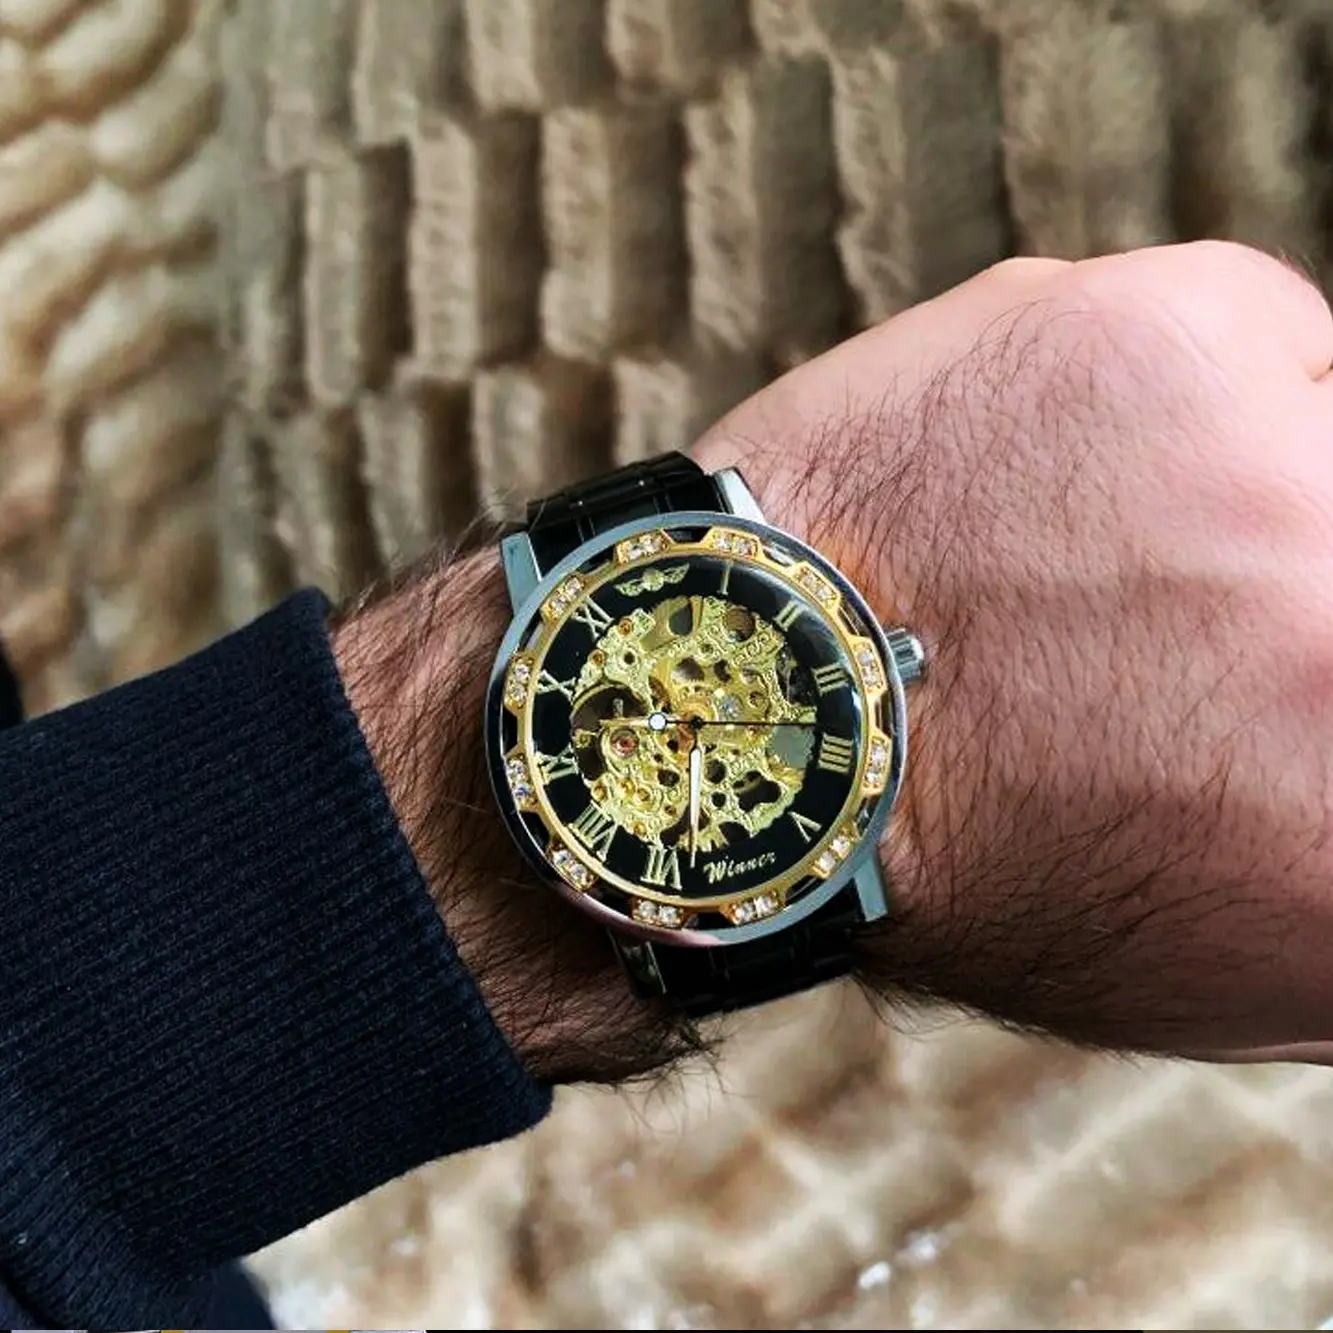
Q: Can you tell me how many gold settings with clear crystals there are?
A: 12